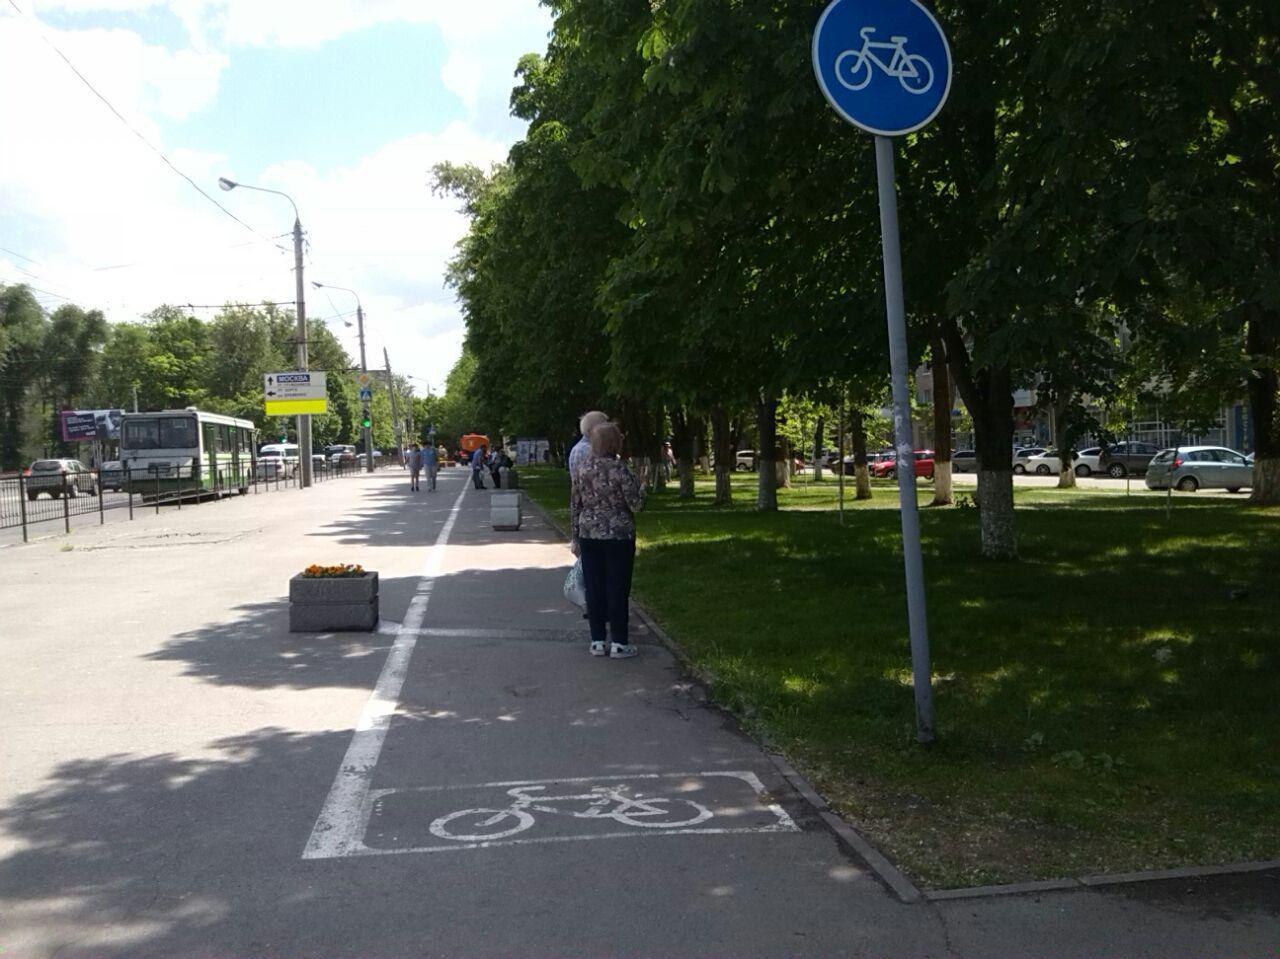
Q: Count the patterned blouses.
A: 1